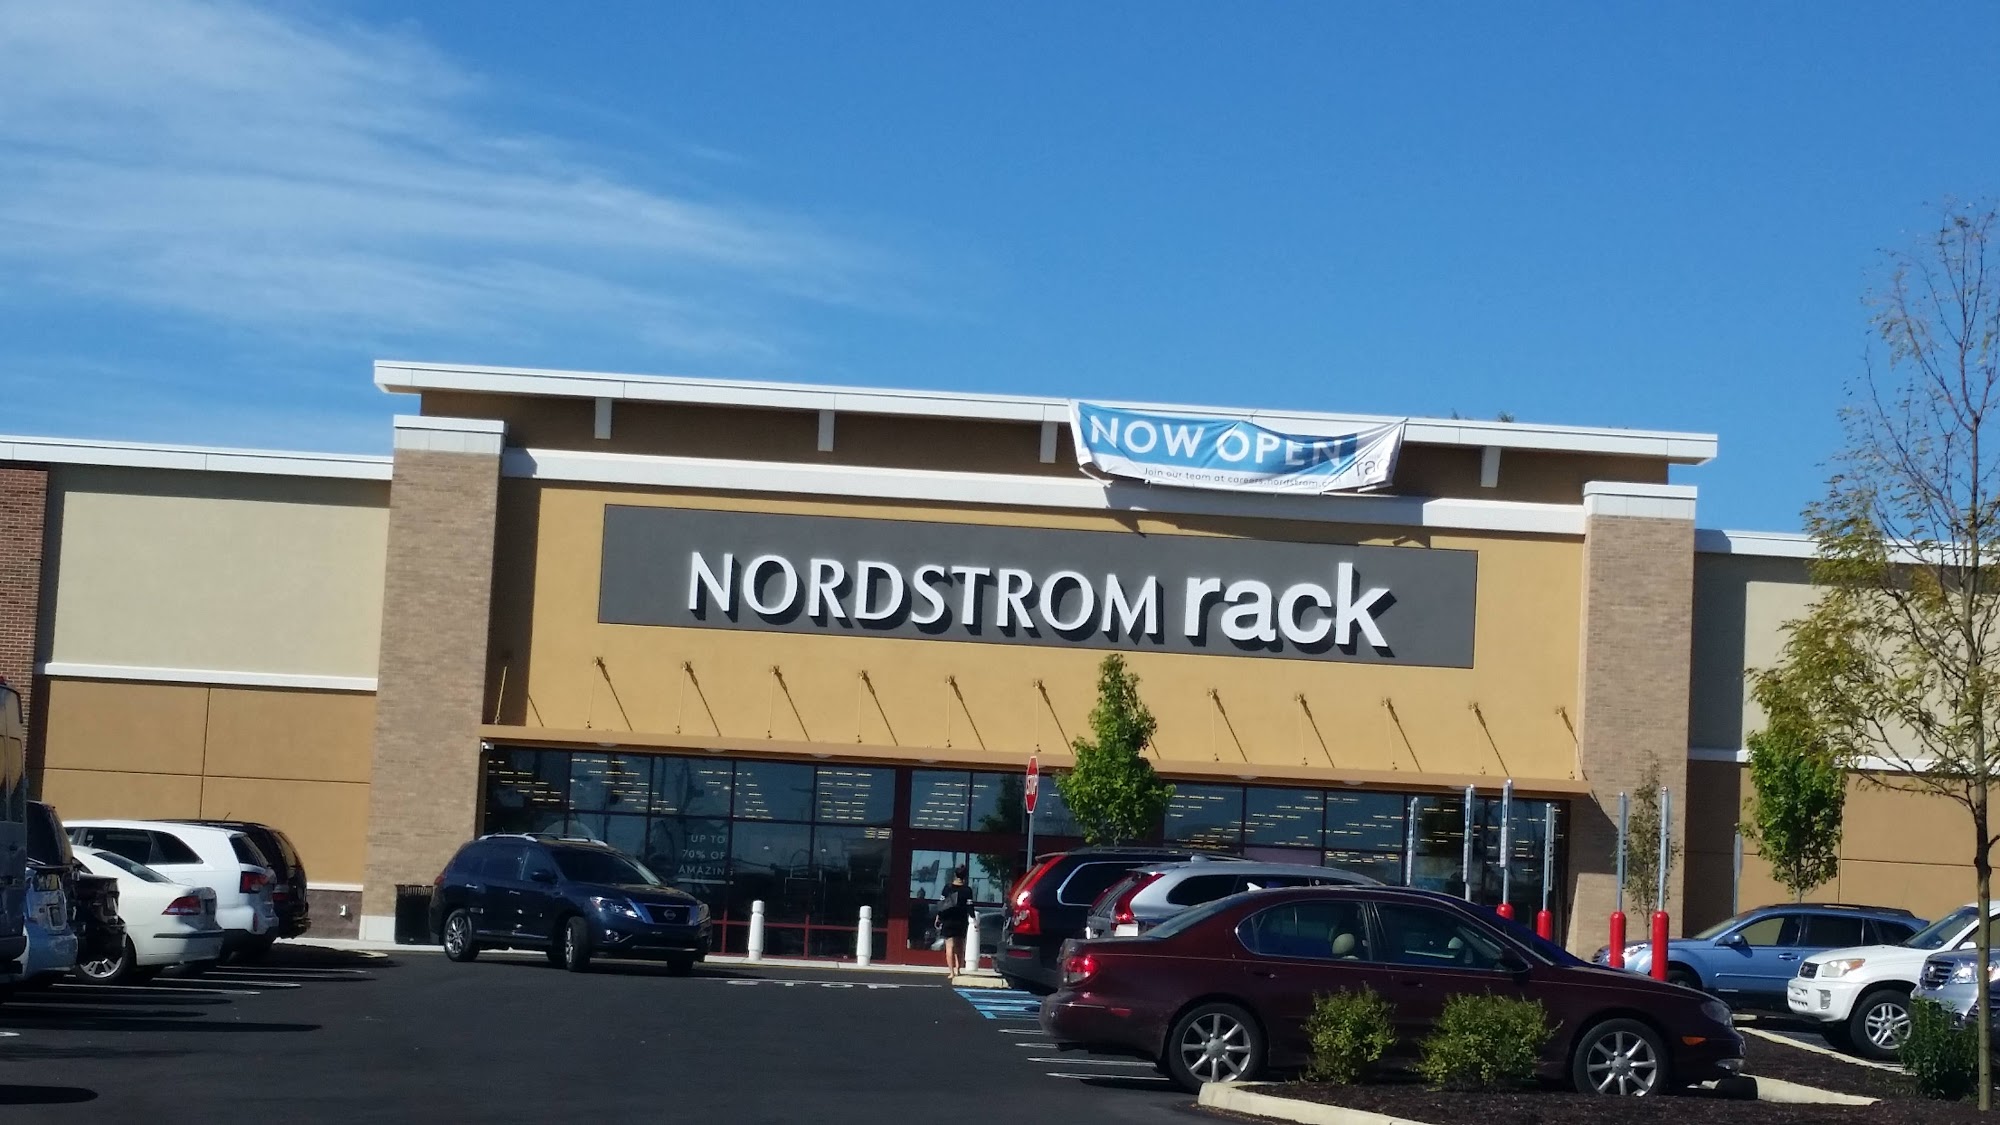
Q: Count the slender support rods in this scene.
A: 12